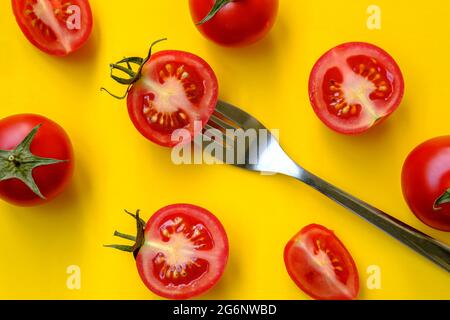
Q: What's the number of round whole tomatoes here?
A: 3